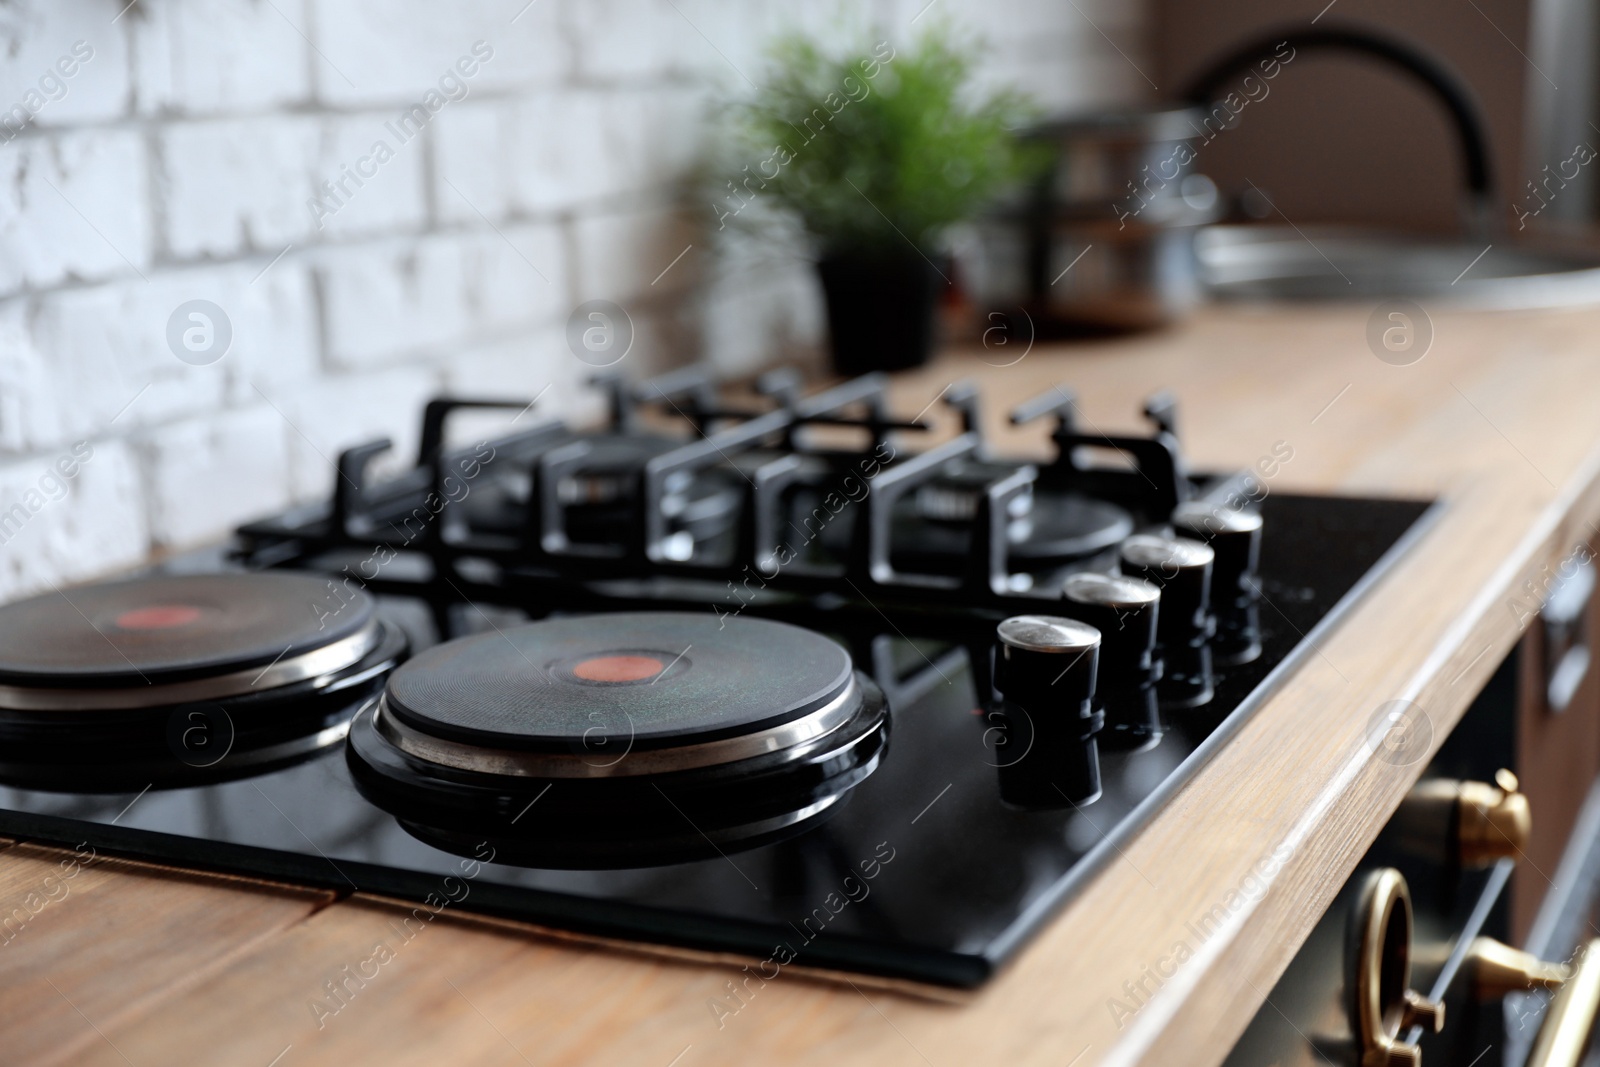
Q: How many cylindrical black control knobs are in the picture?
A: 4